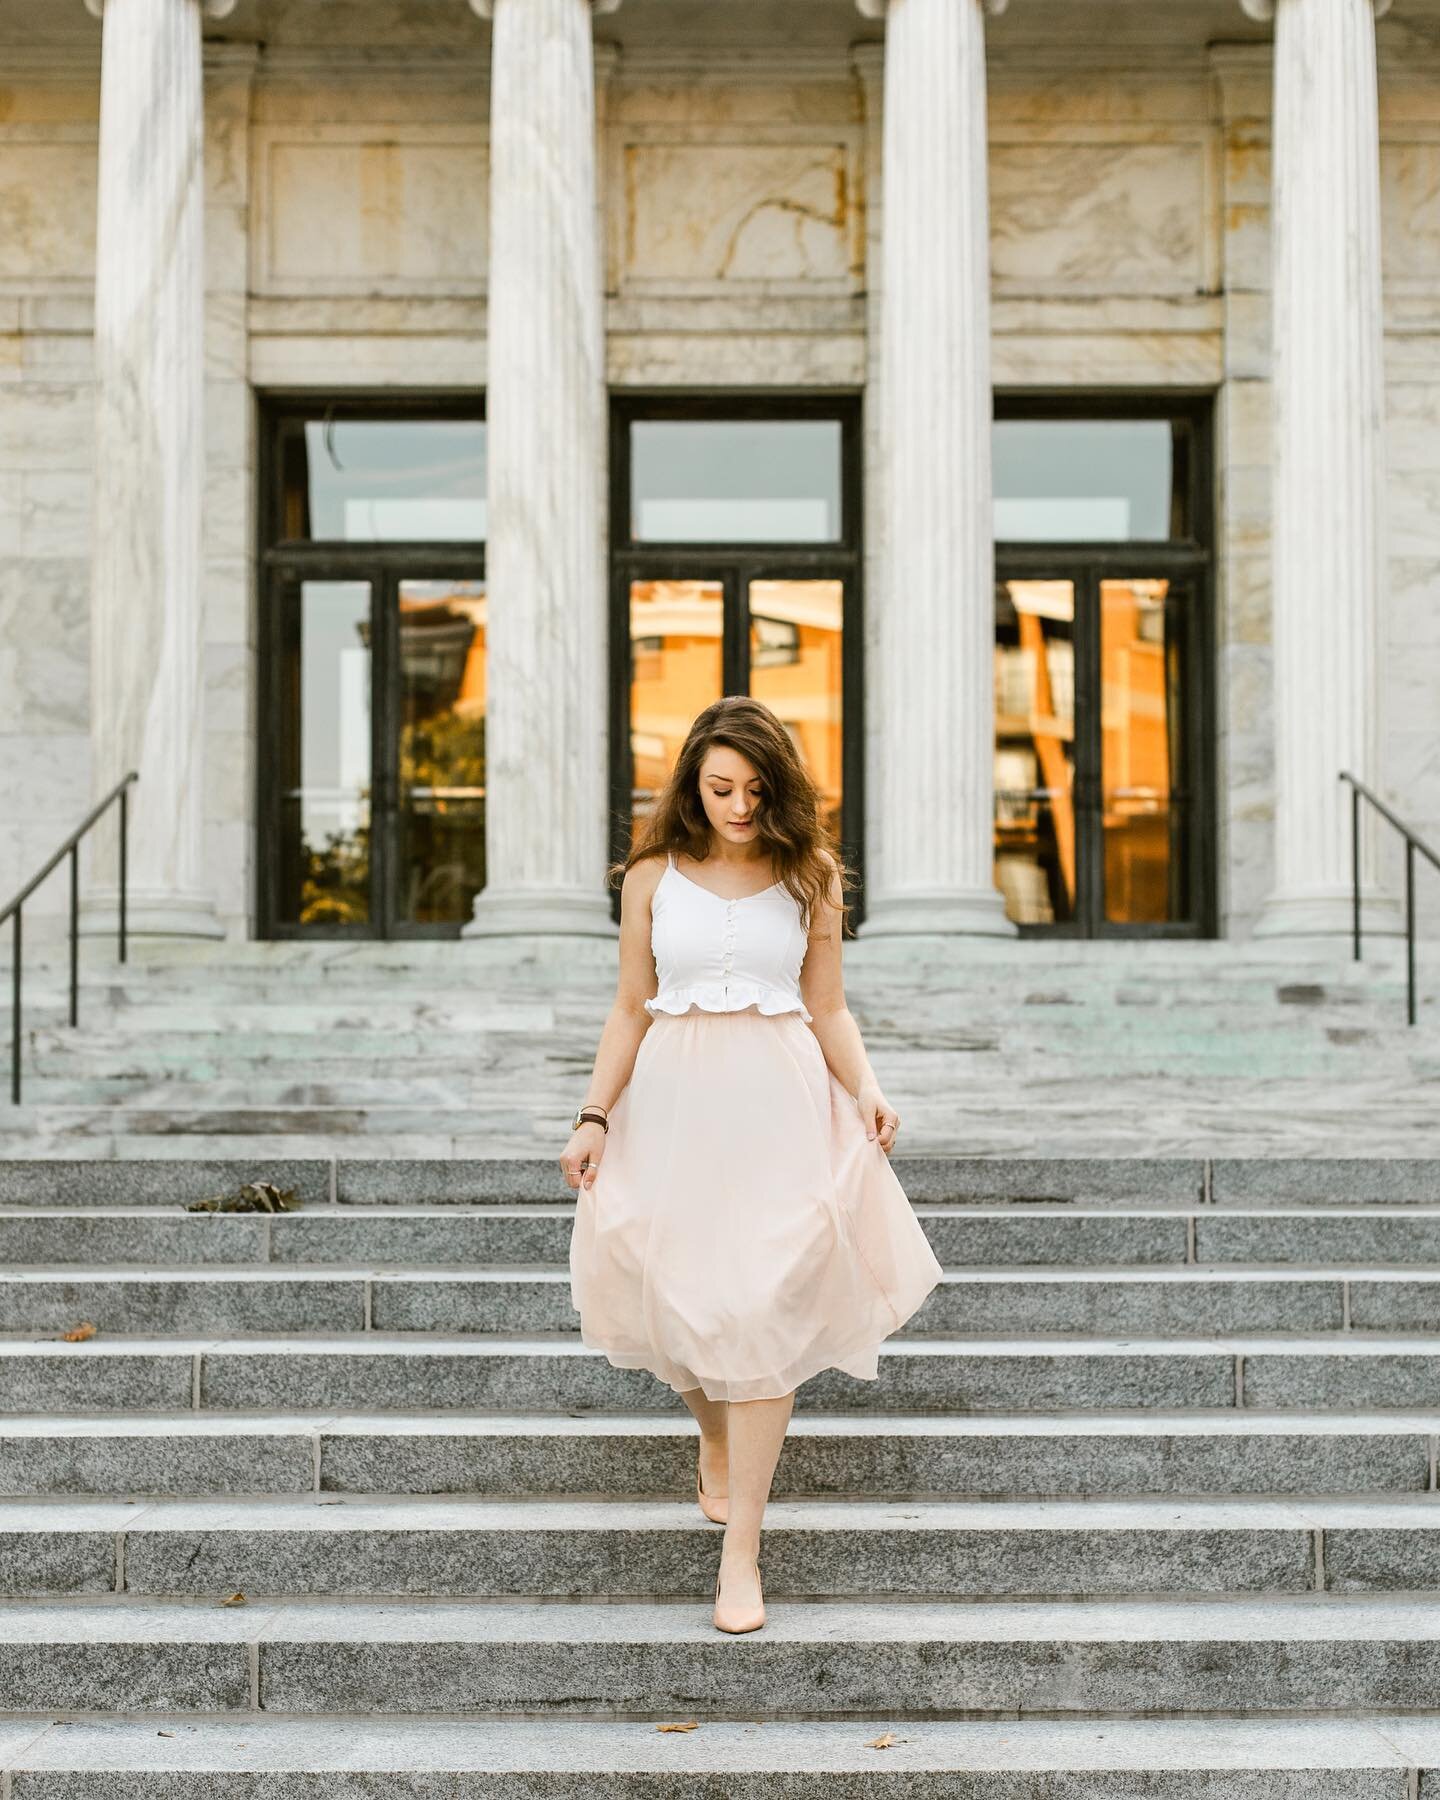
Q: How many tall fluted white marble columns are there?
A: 4